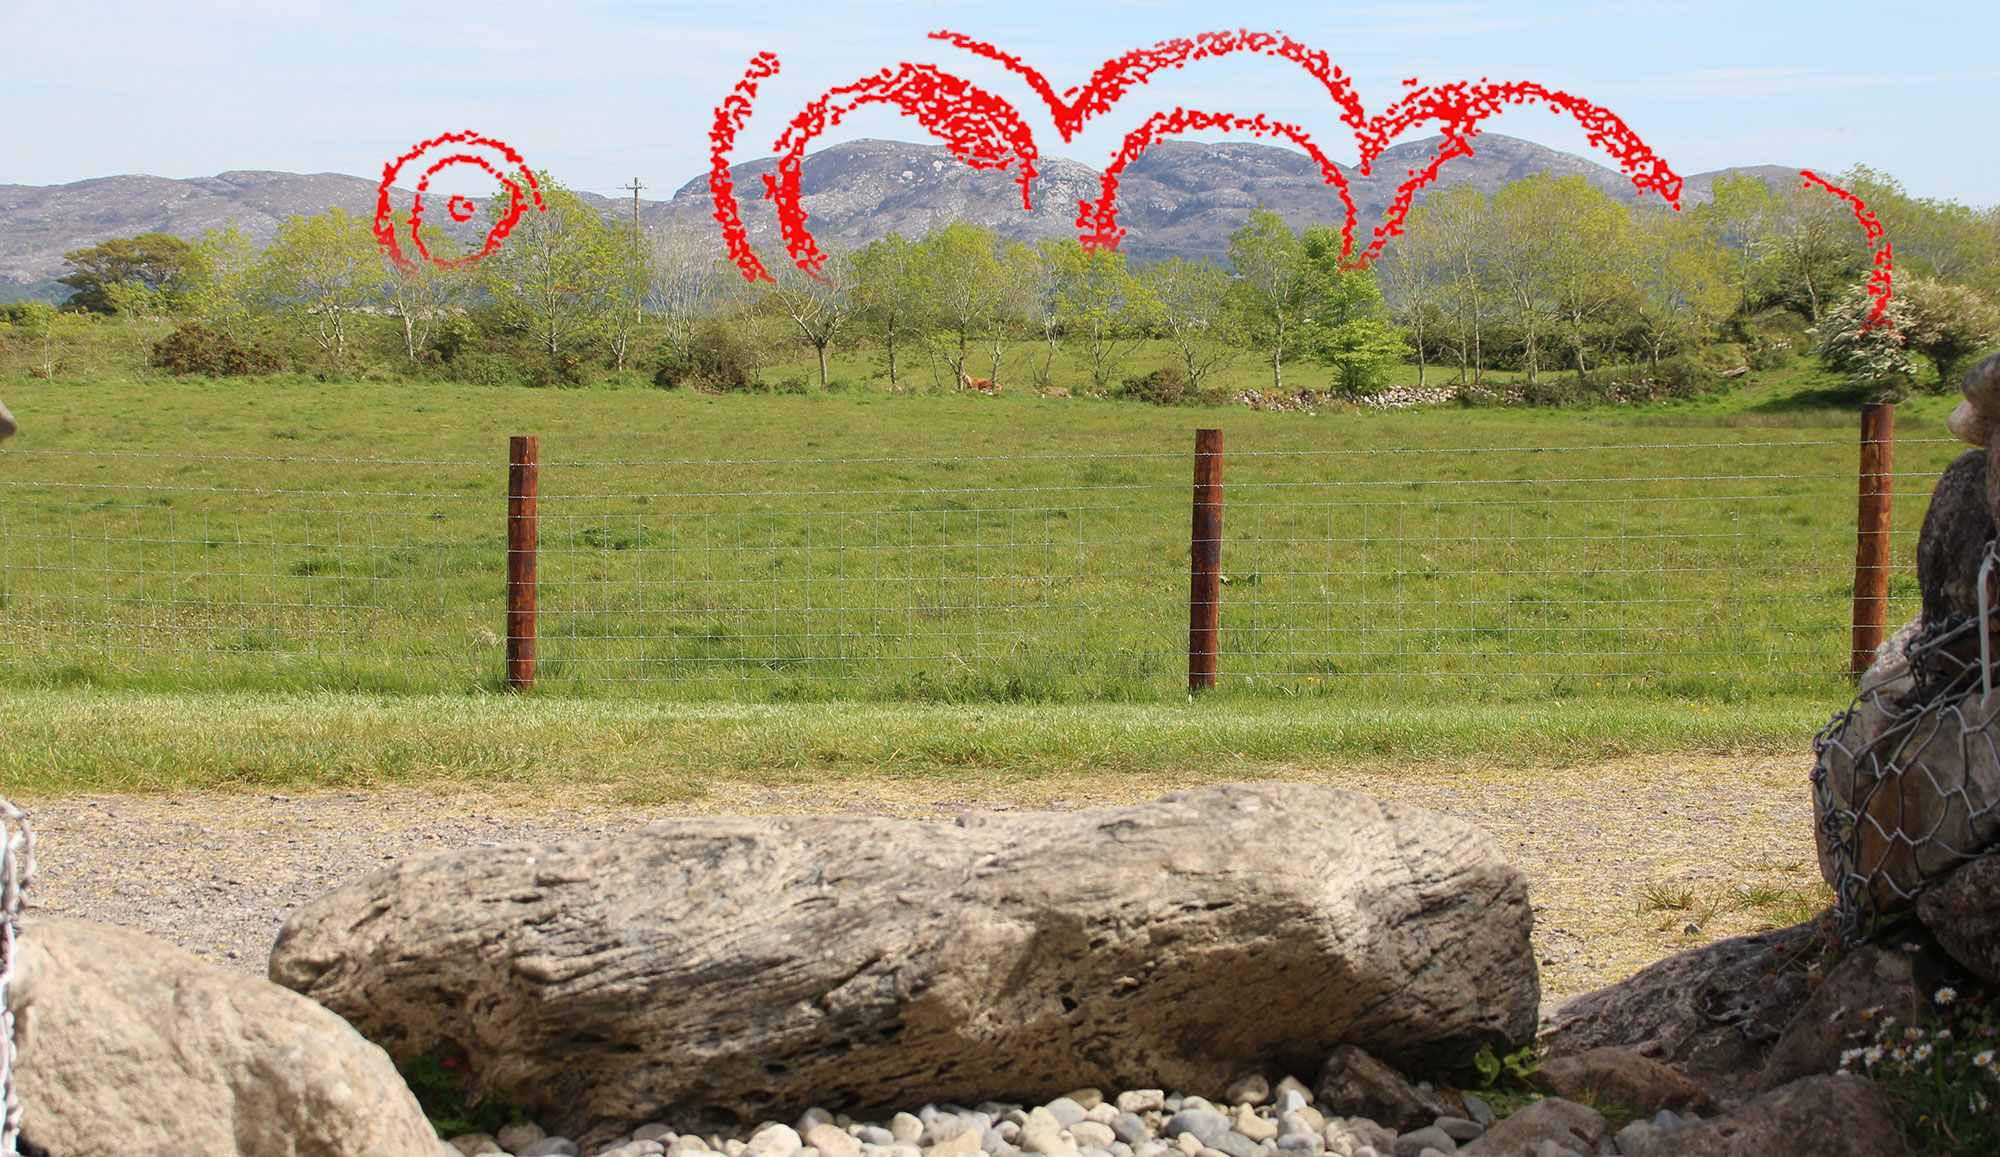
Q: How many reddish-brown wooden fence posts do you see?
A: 3